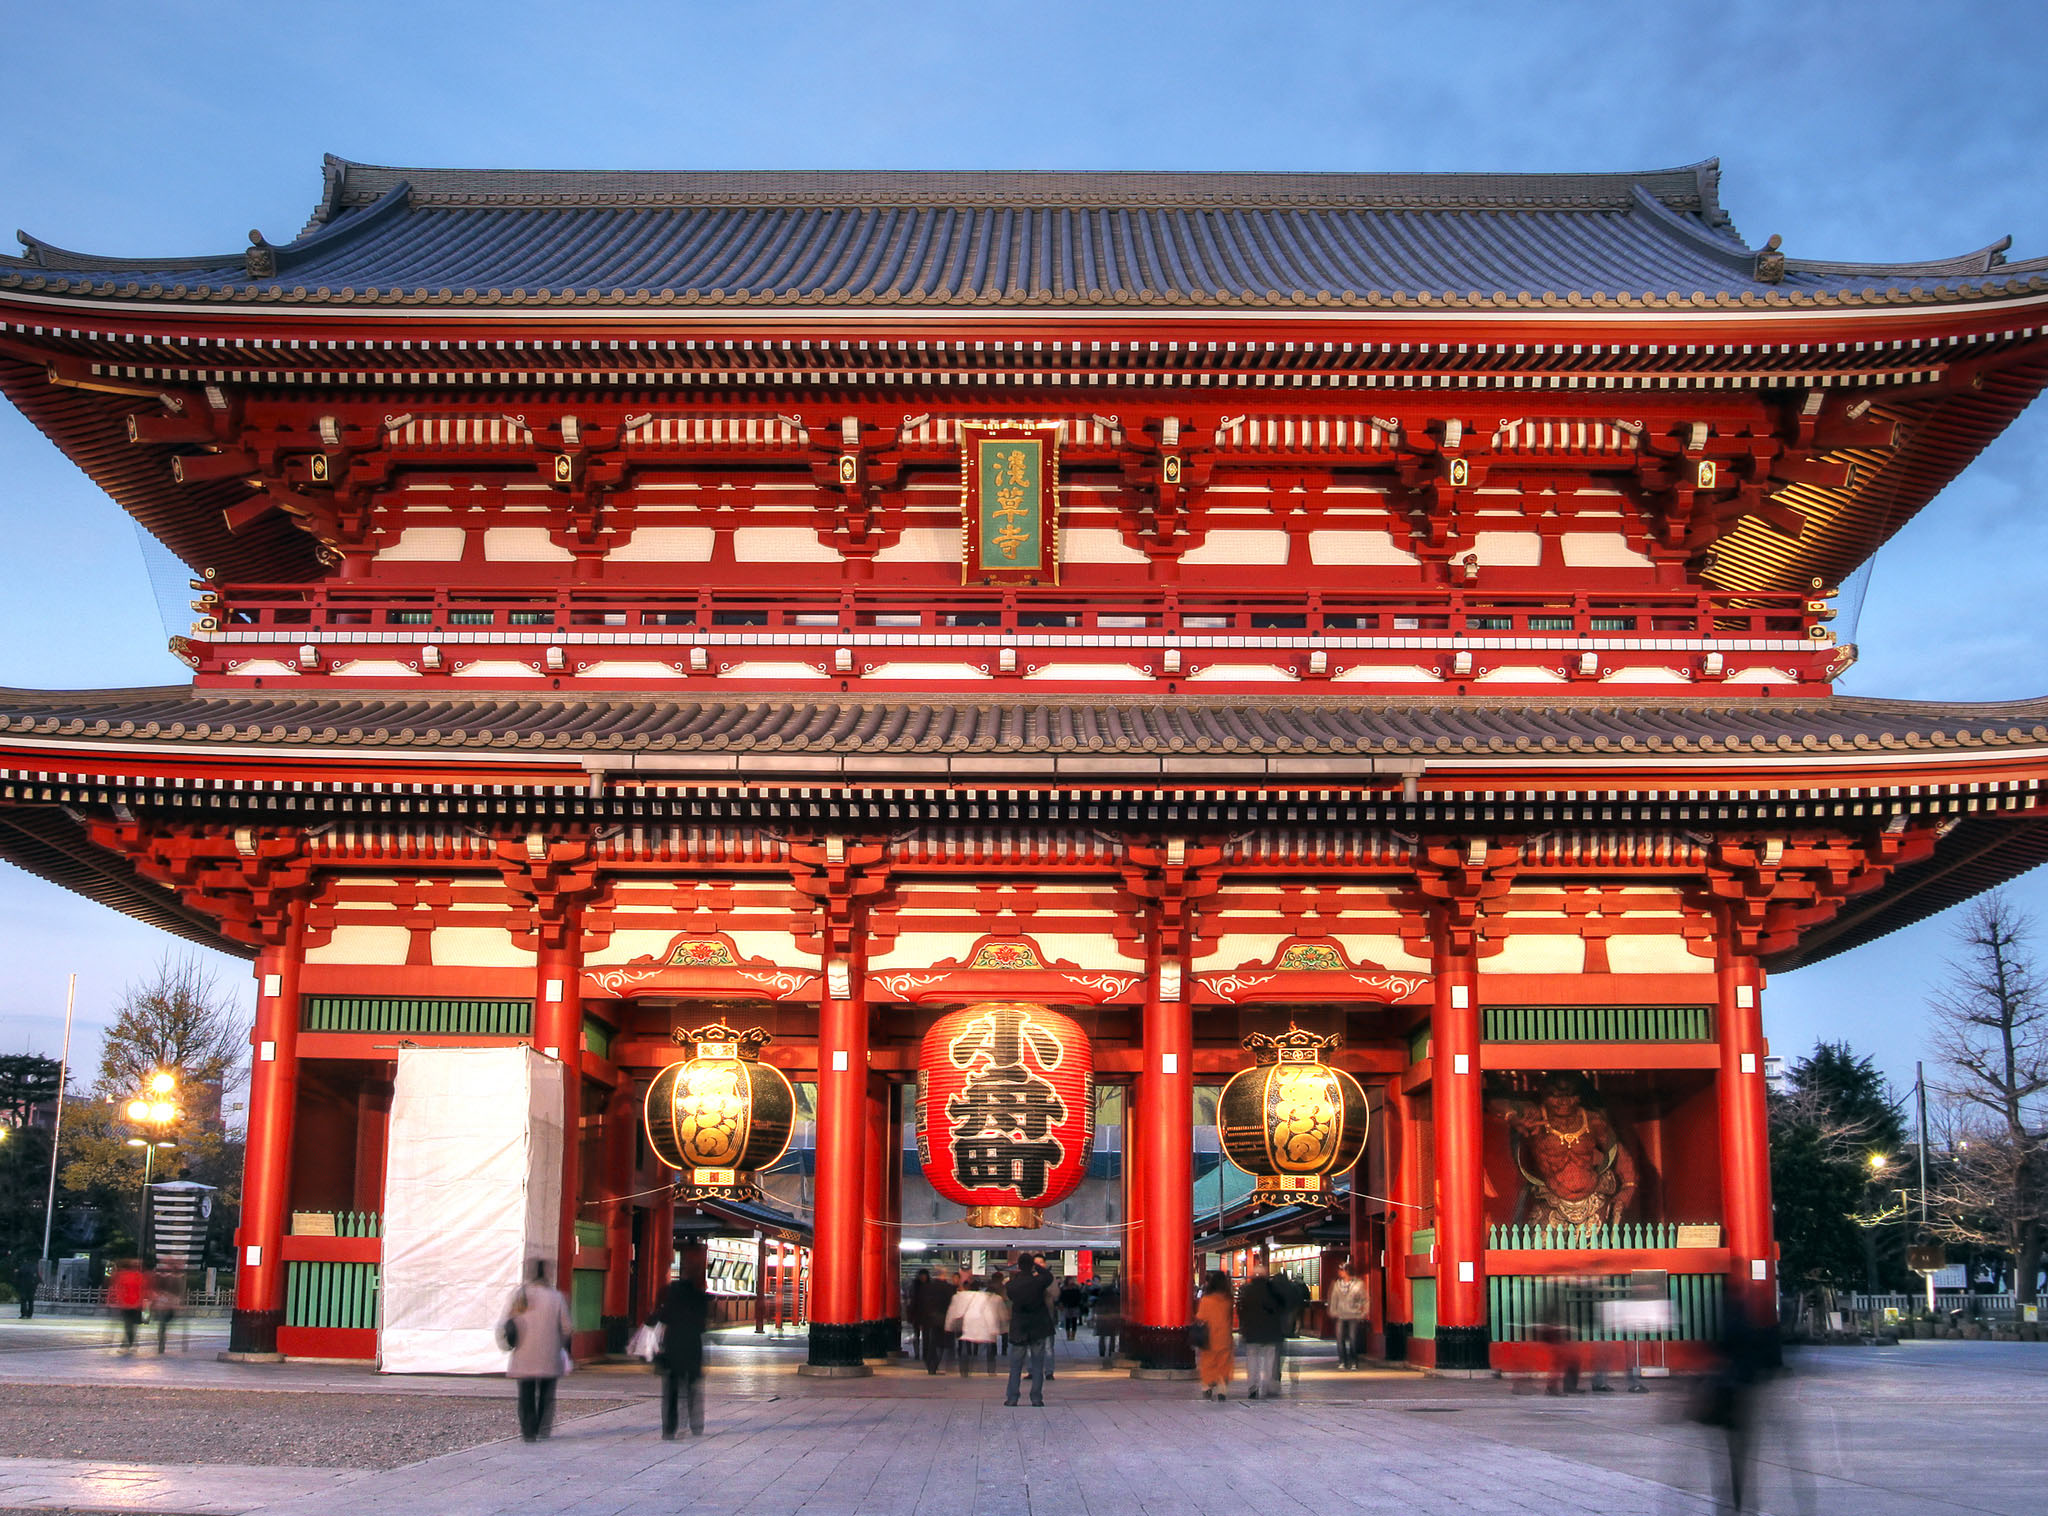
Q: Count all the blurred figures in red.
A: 1